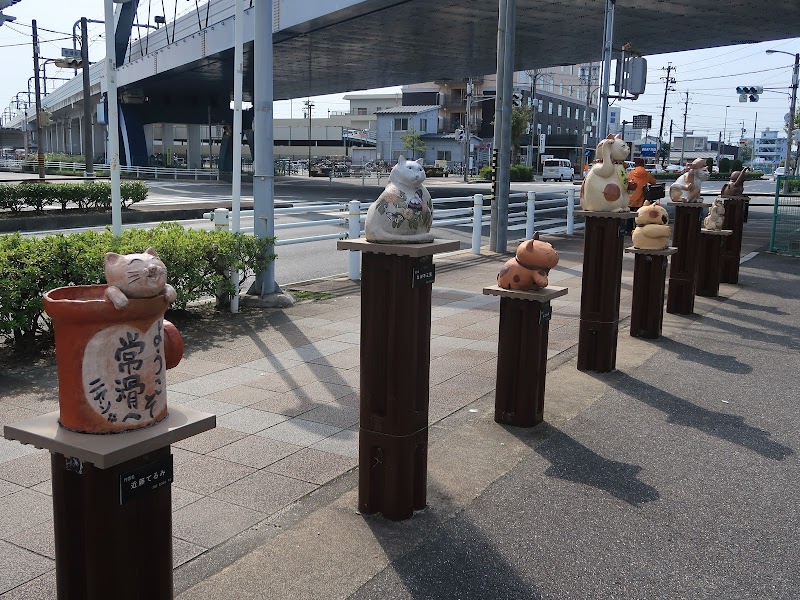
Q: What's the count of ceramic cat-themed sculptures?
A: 8